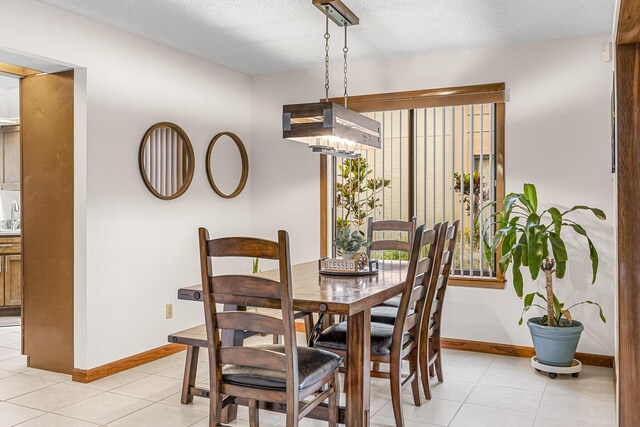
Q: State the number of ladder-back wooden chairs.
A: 4